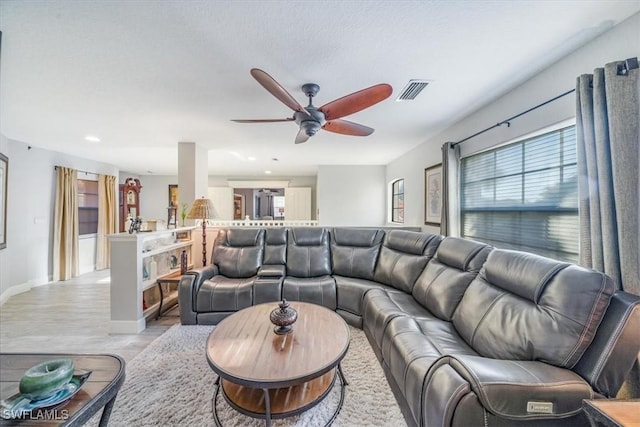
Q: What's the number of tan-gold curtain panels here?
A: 2